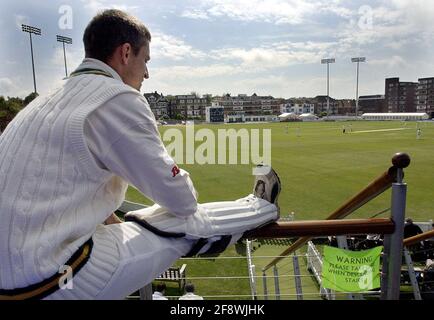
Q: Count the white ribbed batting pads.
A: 1